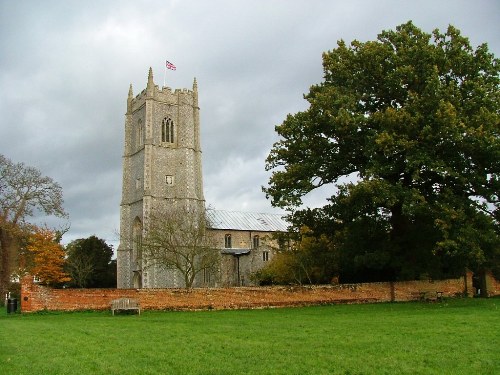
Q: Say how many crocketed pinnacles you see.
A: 3